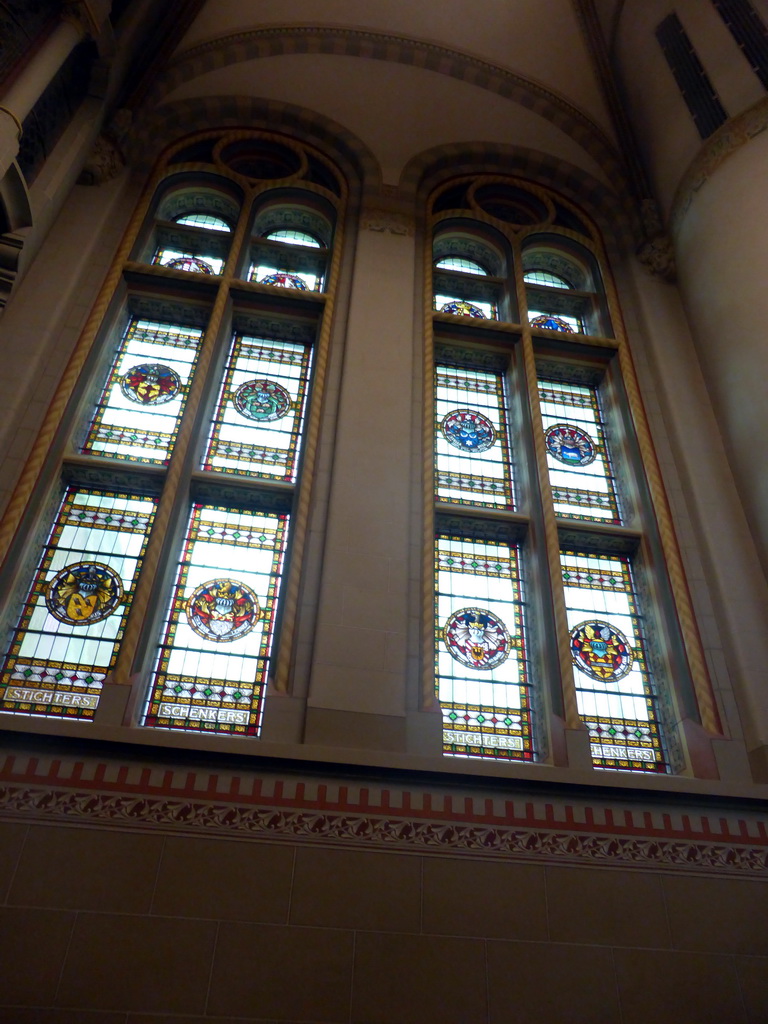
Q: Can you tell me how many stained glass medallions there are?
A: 12